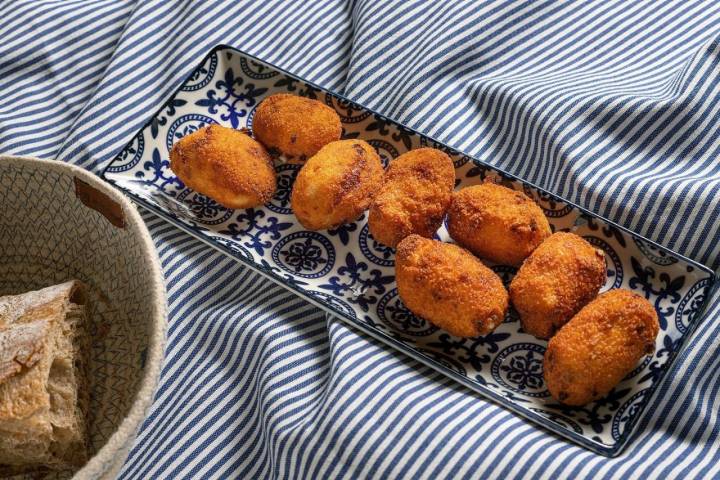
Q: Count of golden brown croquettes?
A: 8